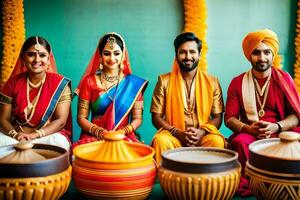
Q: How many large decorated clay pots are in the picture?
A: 4